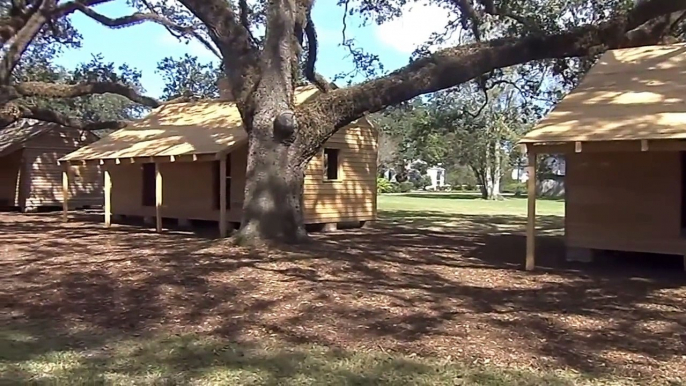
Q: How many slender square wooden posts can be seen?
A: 5